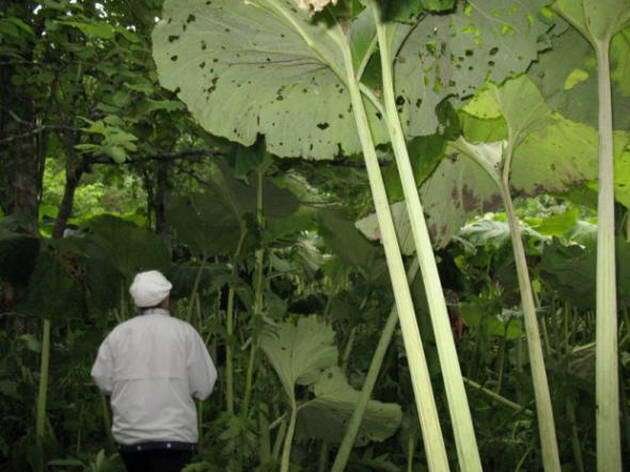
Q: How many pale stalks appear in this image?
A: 4